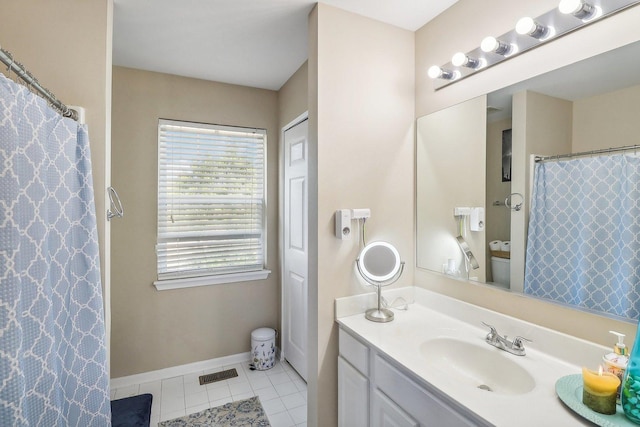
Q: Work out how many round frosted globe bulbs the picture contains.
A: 5